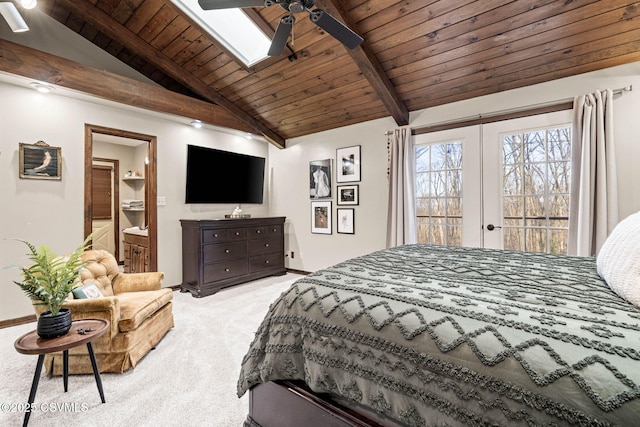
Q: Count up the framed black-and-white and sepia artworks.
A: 5